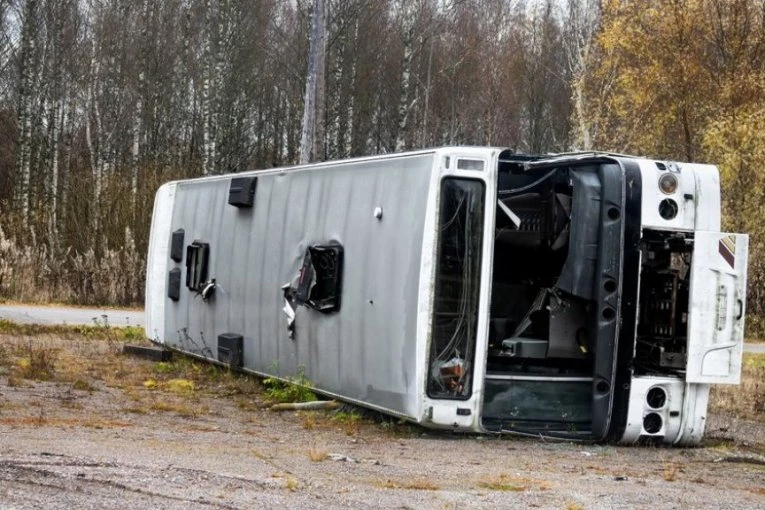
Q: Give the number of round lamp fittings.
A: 4